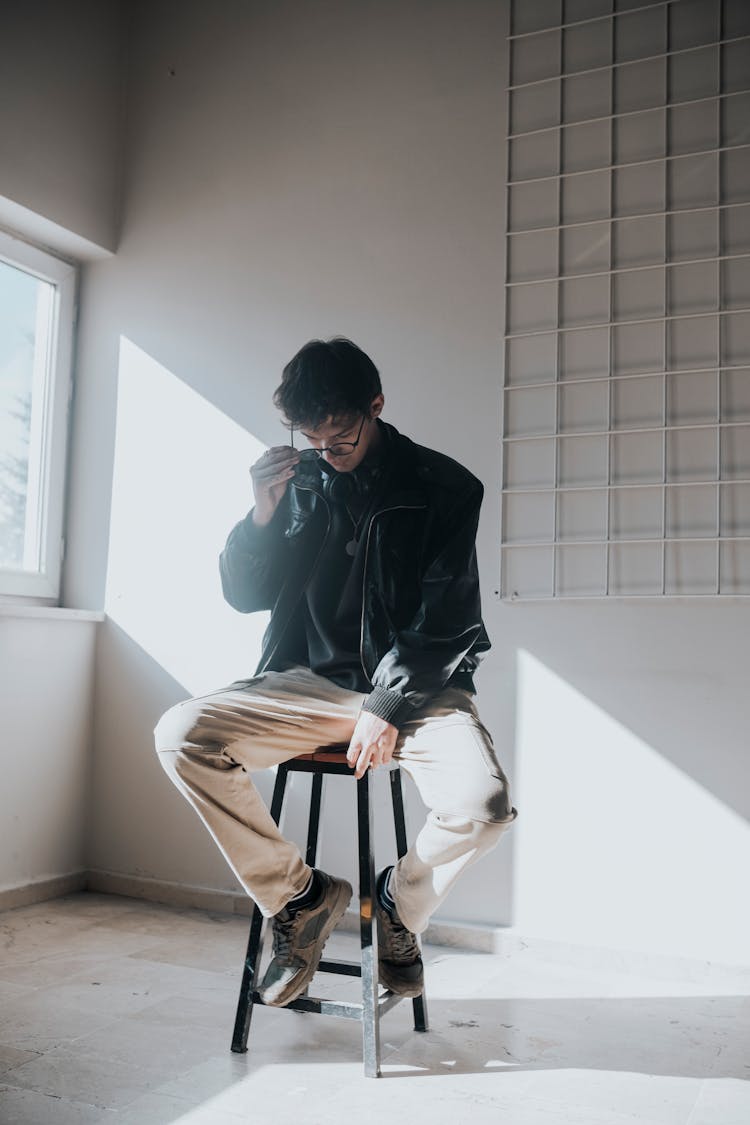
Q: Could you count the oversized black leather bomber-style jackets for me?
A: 1